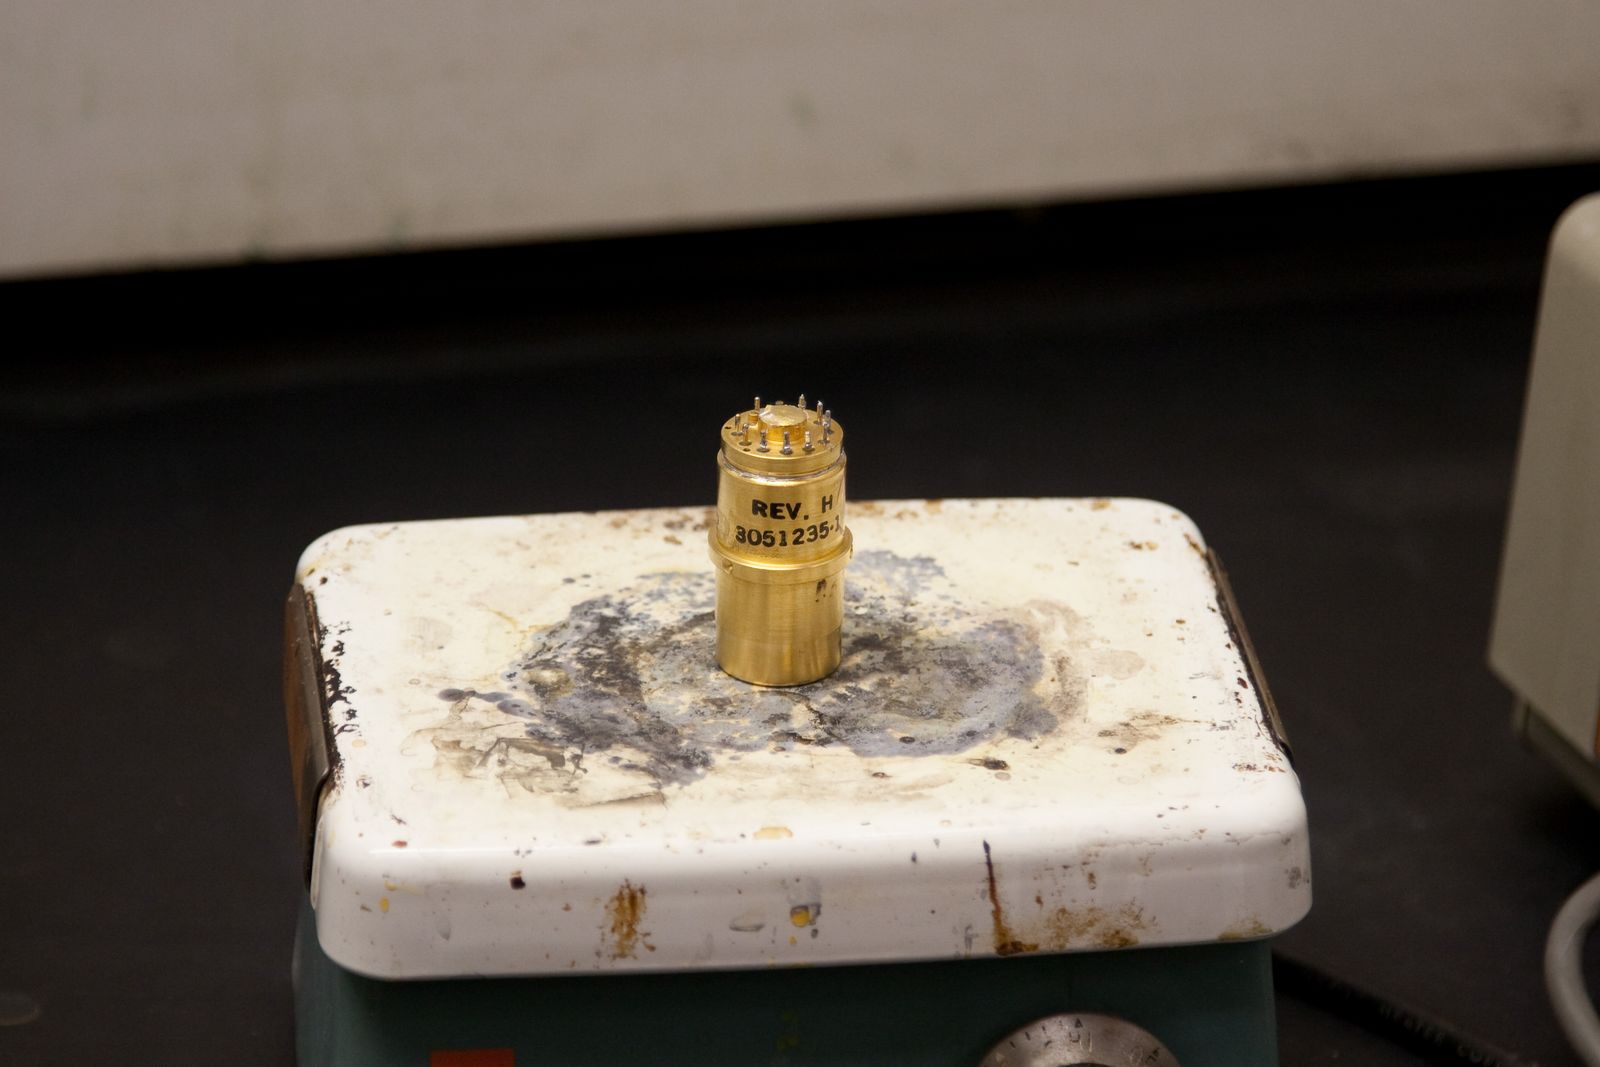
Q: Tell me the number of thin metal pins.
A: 10